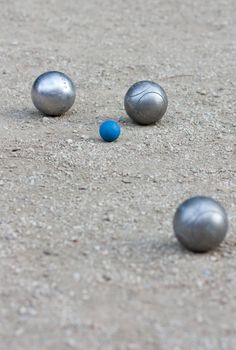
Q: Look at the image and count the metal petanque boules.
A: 3